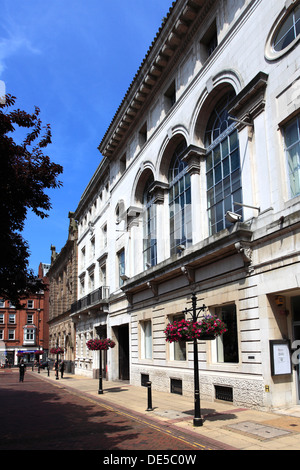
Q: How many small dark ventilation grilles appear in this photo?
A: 3